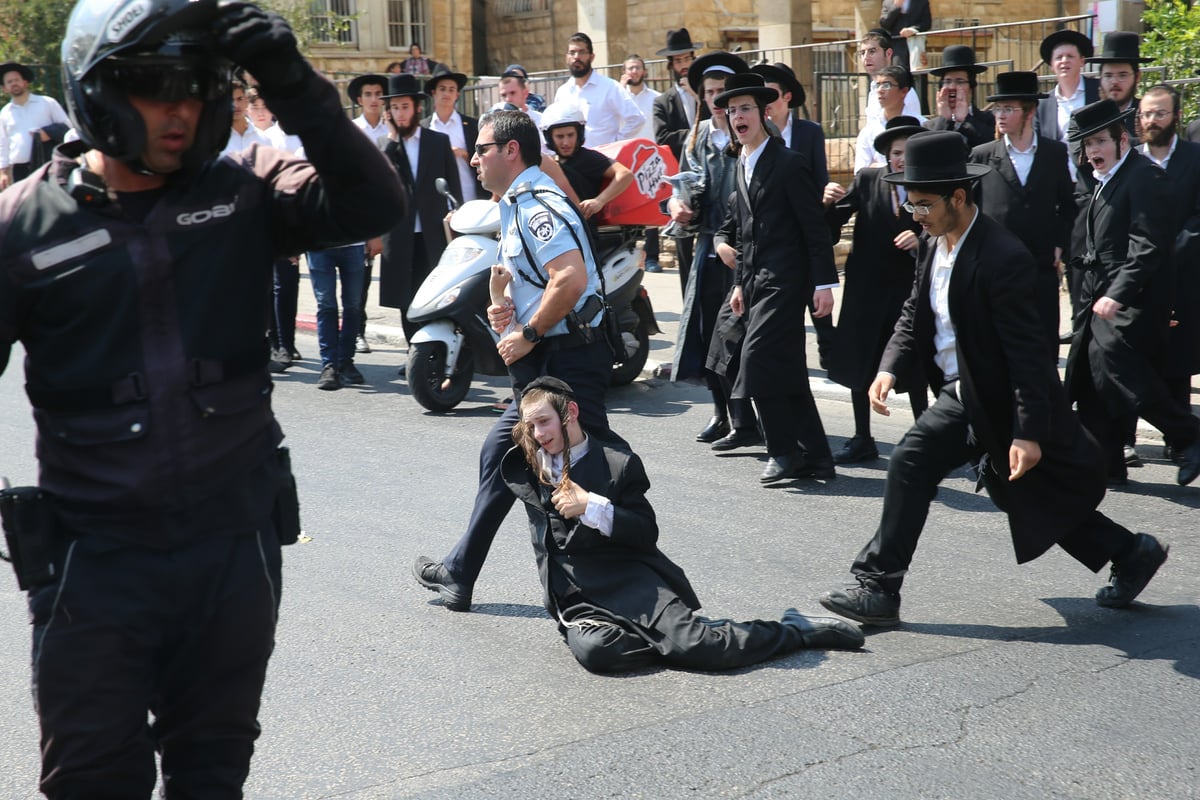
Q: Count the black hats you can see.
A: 15